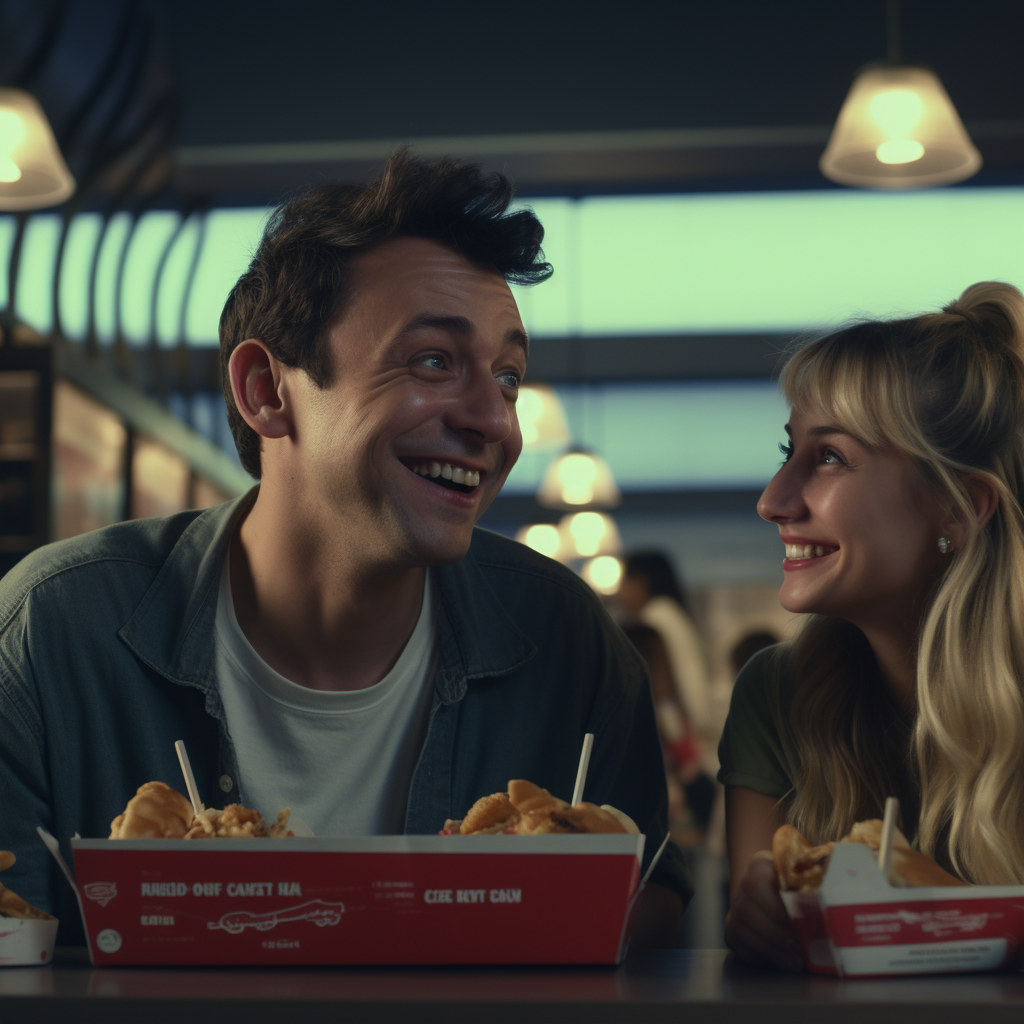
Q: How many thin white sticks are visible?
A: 3